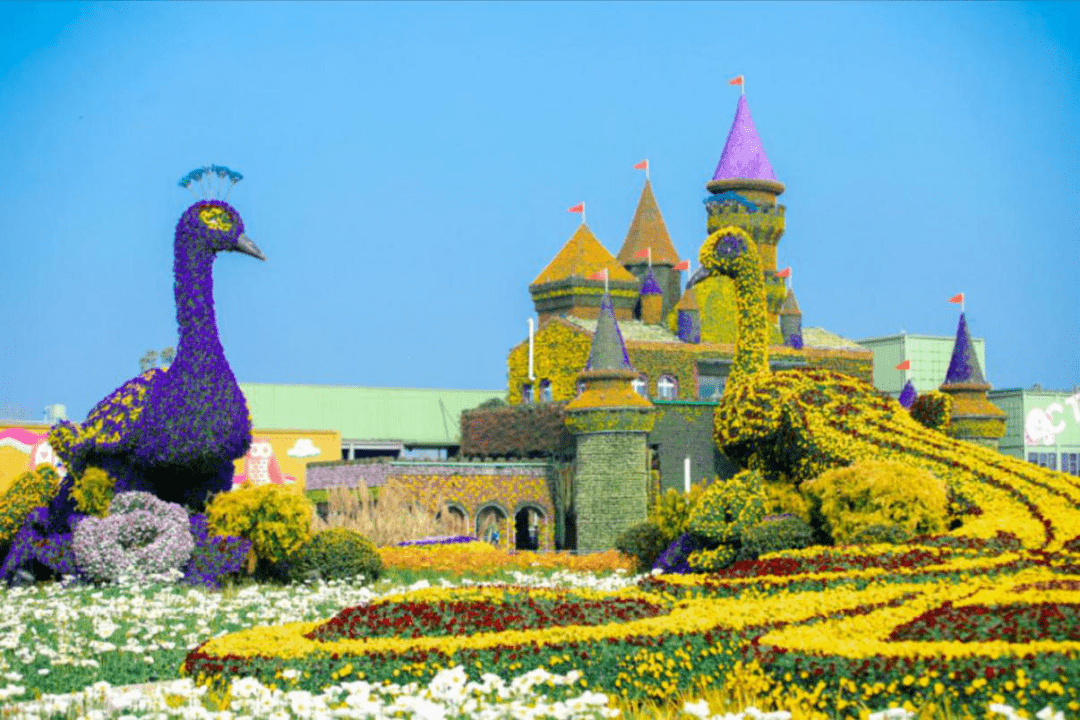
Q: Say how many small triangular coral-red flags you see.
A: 9